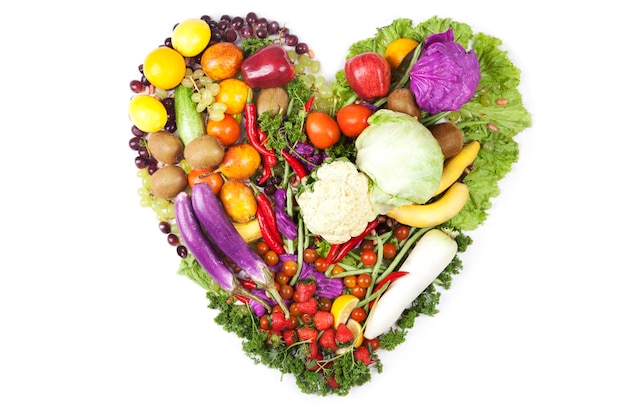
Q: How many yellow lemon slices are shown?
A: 2